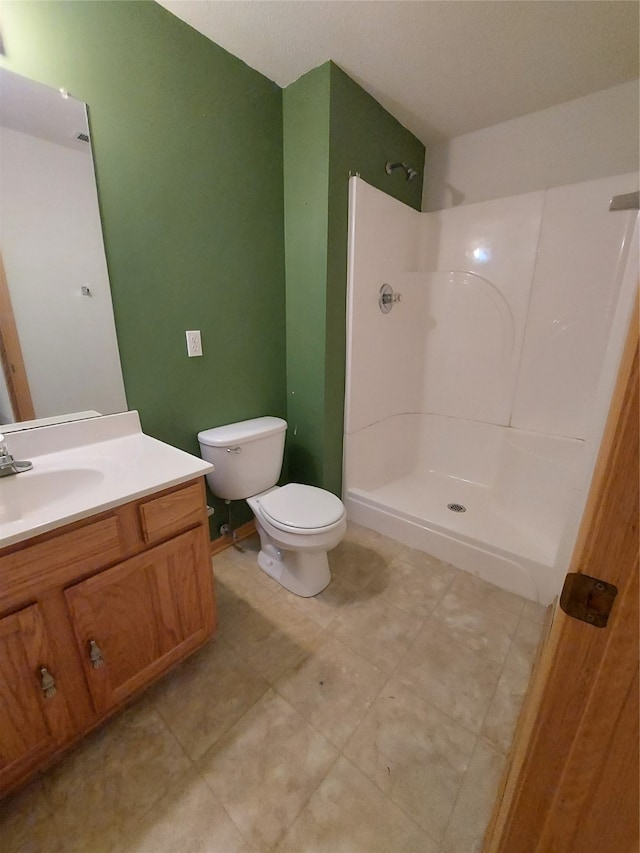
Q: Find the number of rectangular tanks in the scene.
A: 1